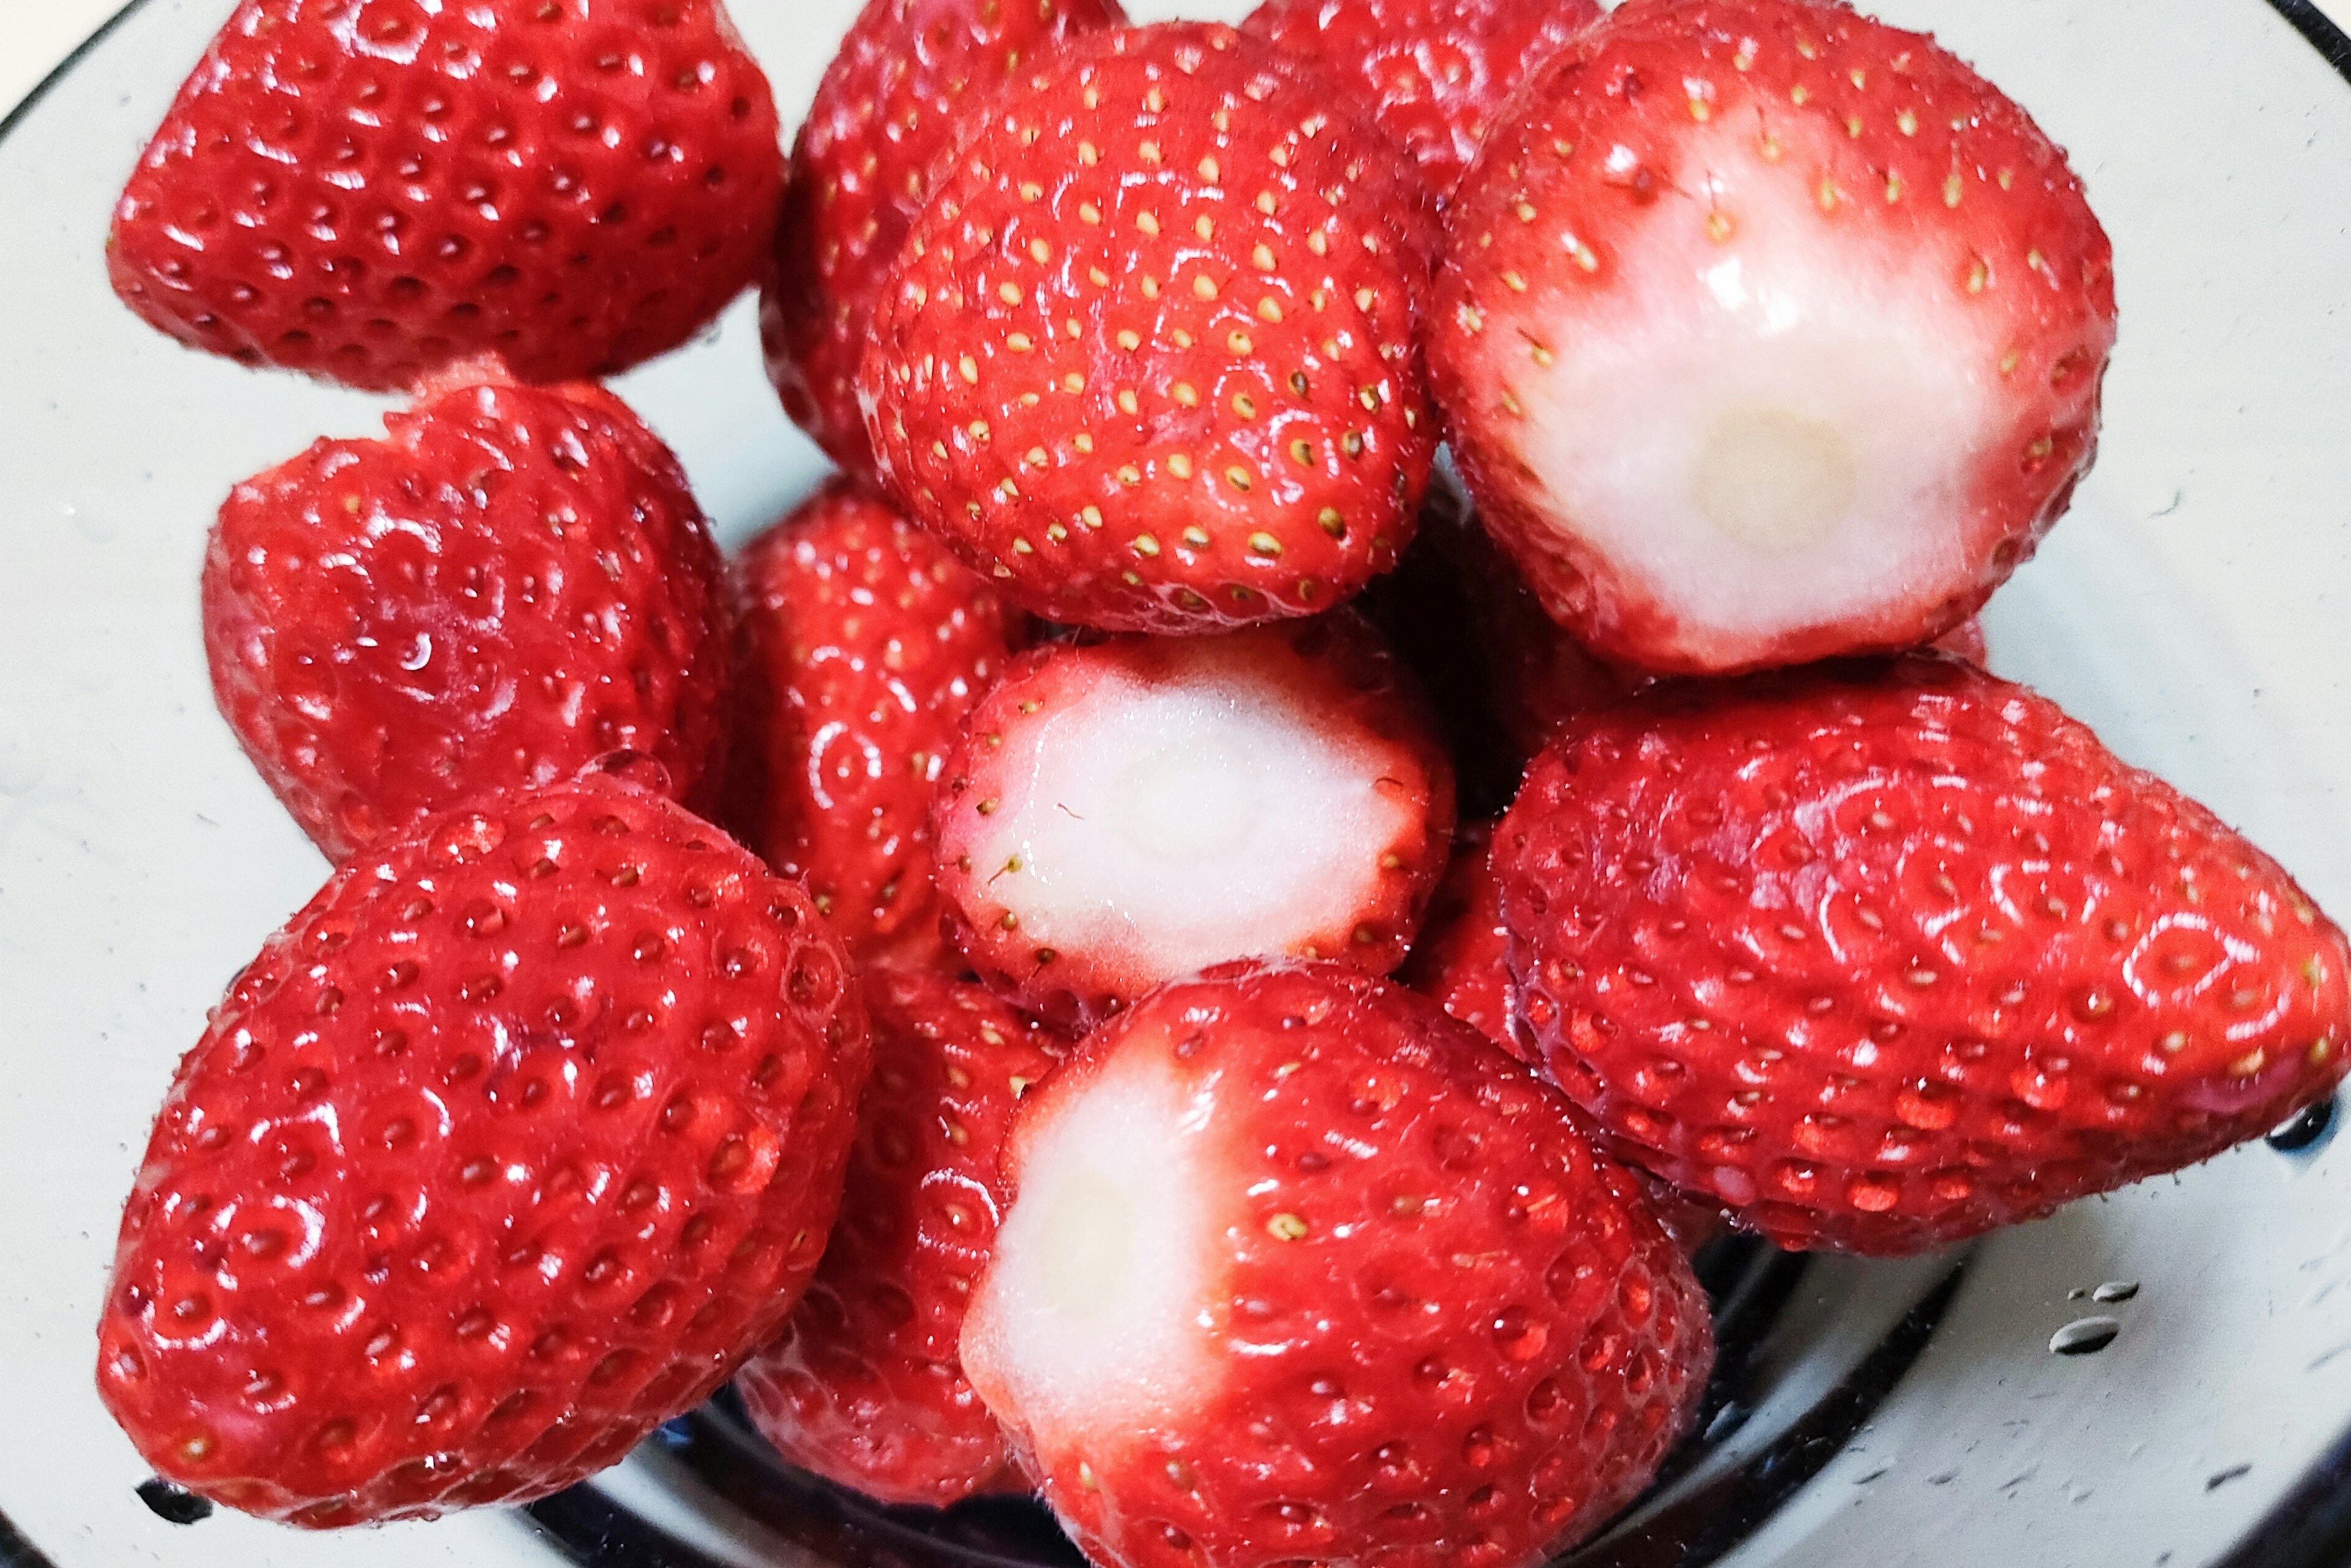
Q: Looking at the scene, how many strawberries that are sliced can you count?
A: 3